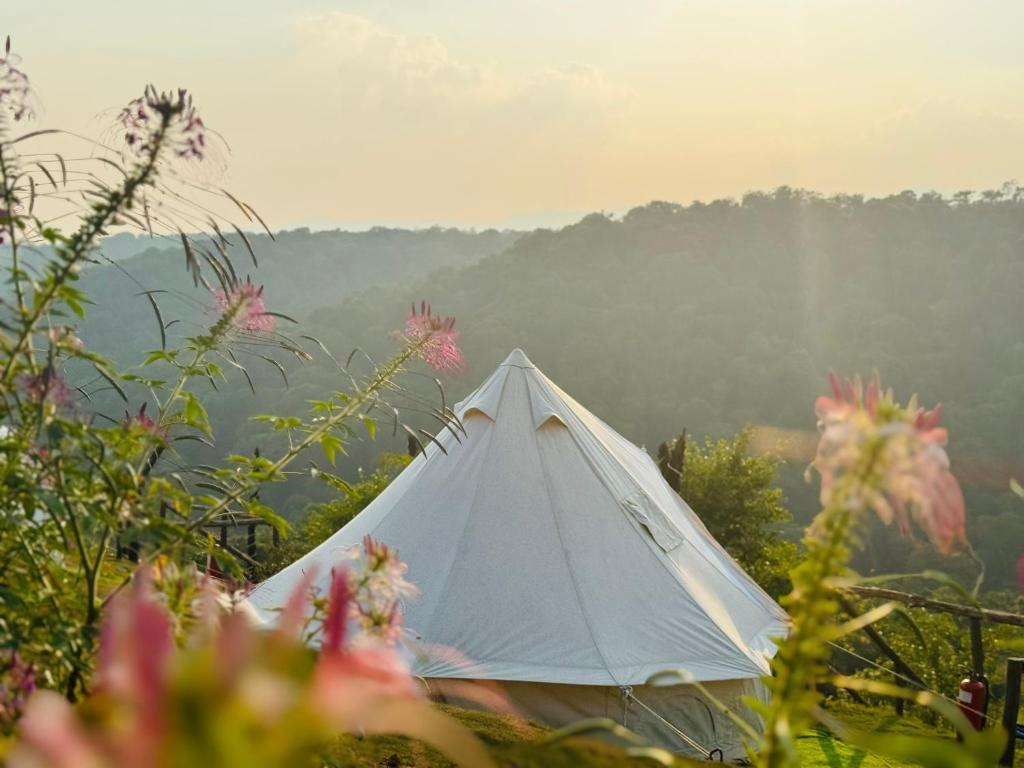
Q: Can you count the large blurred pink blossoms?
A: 2